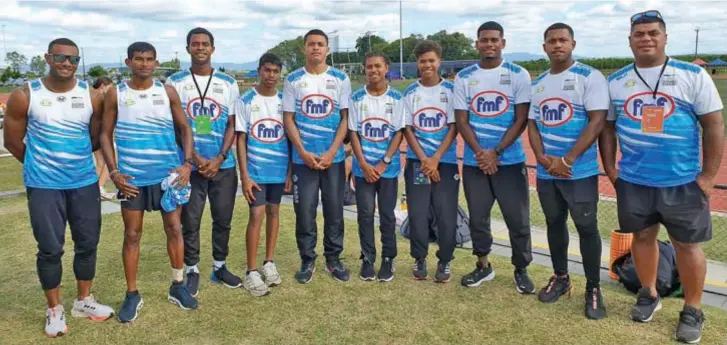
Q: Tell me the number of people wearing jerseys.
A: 10